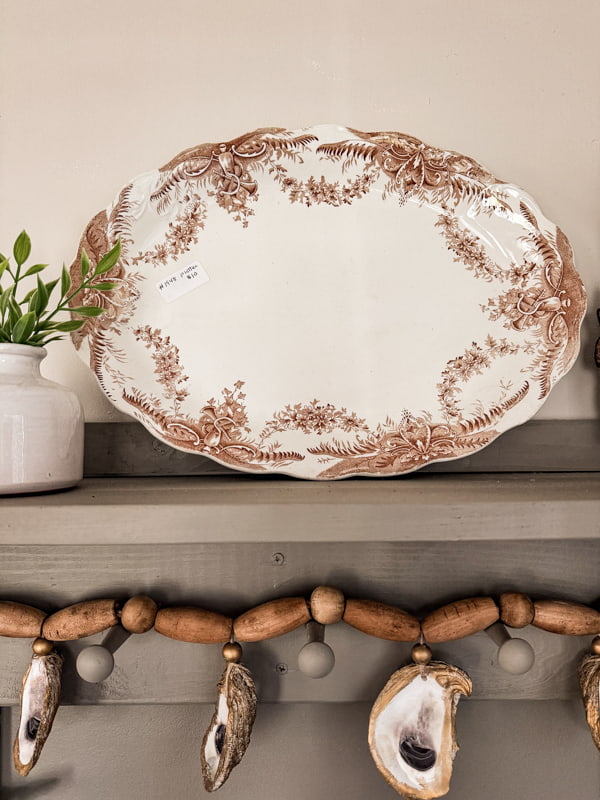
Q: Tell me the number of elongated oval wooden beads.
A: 7